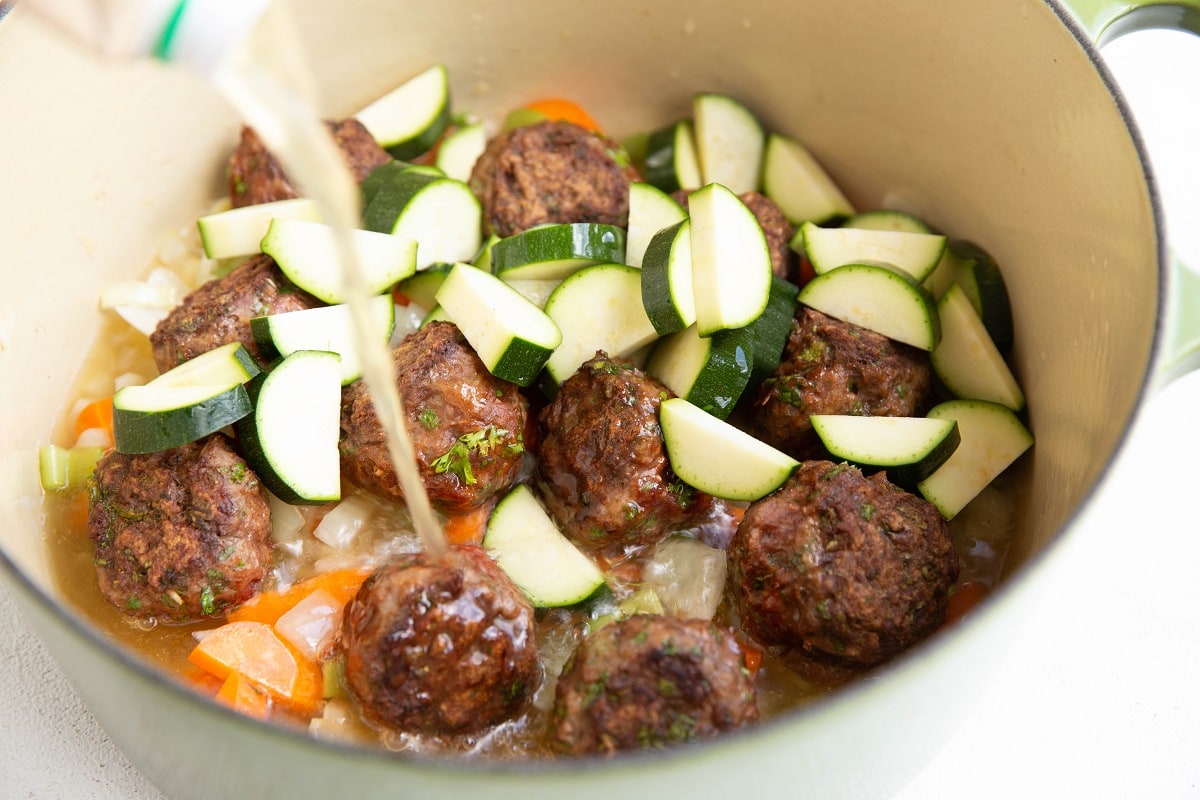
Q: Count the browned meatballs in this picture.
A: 11